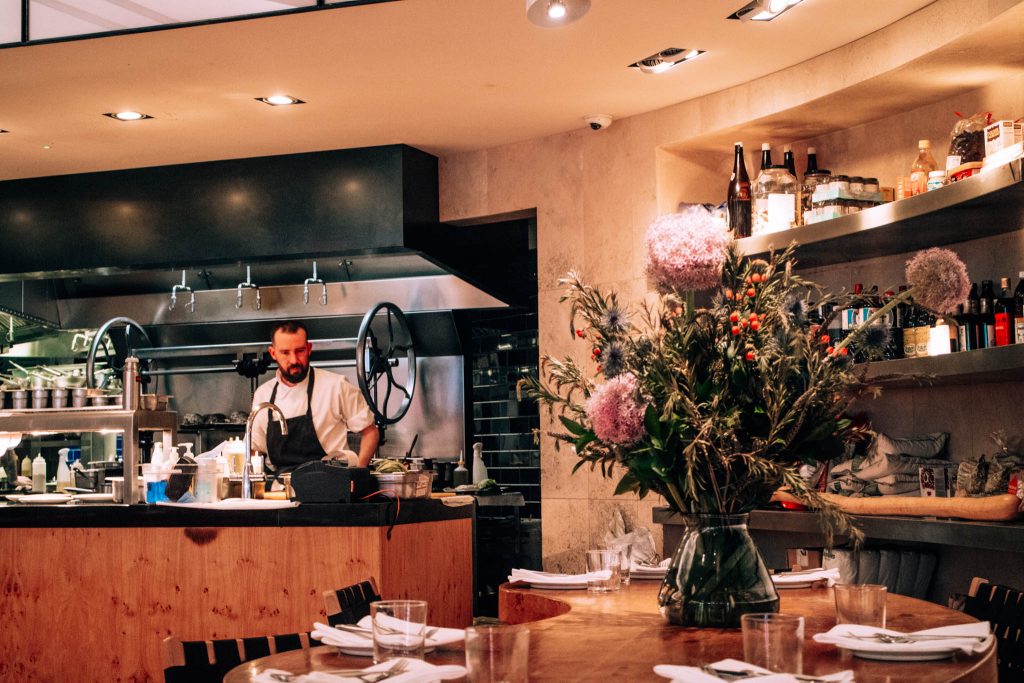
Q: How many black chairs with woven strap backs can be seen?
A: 3